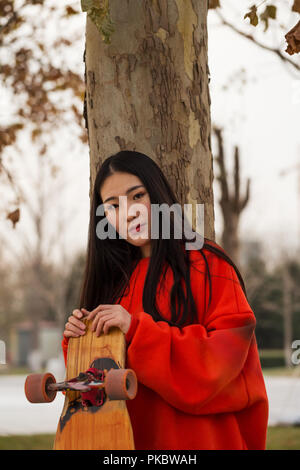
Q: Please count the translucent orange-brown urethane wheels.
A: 2